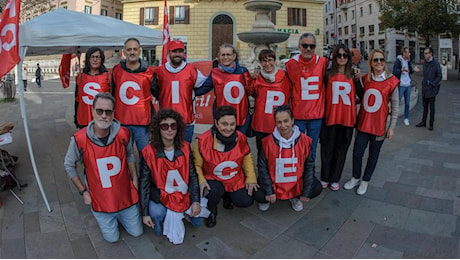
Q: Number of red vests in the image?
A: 12